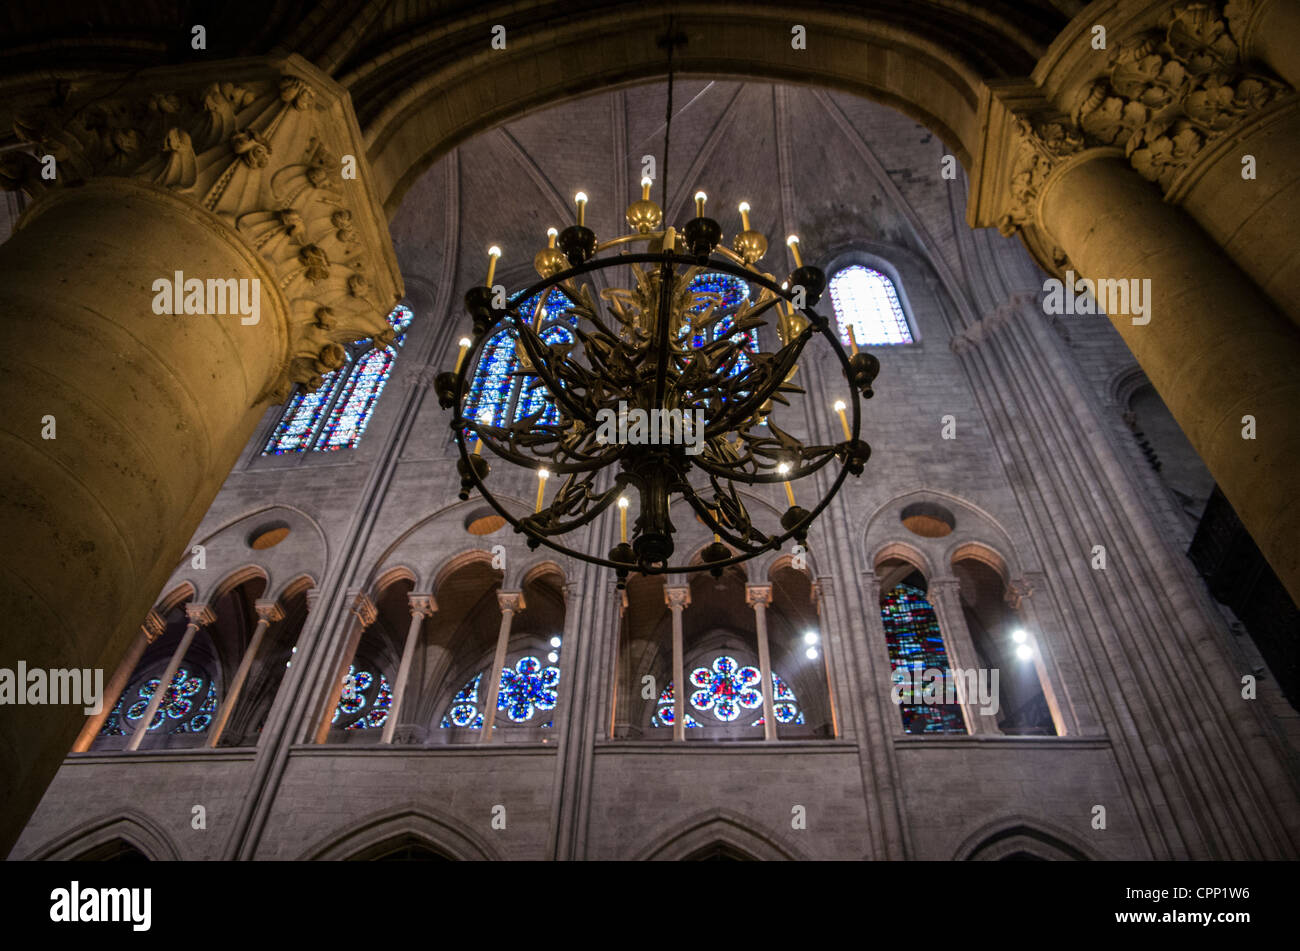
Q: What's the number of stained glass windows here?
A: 9